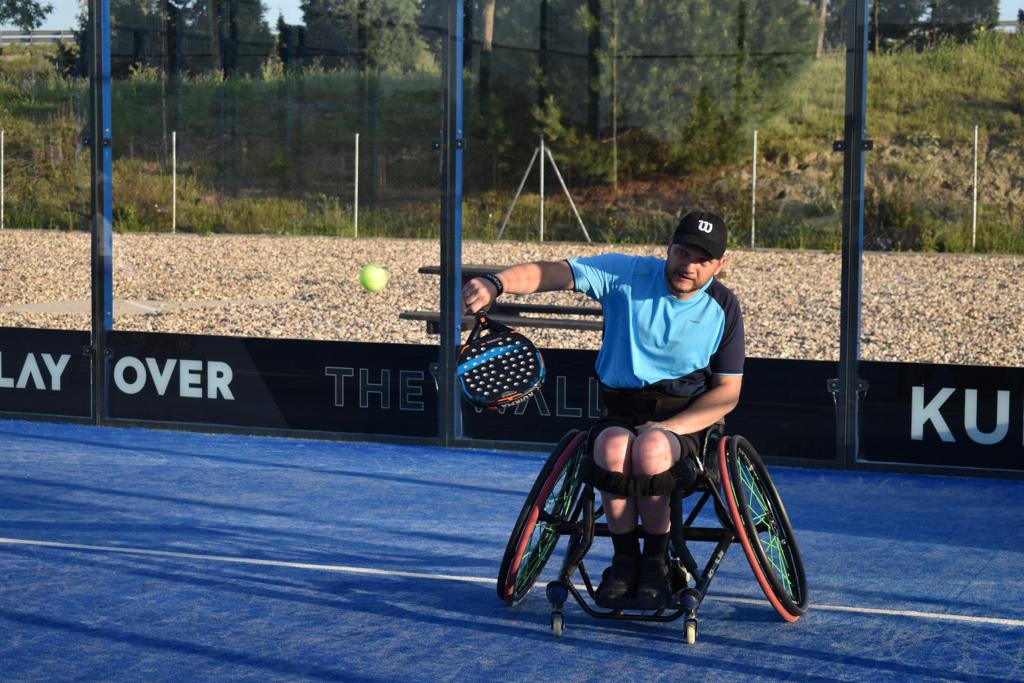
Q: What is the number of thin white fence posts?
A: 6